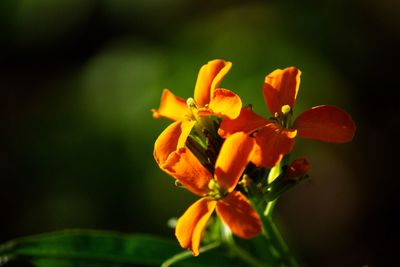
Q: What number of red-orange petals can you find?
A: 12